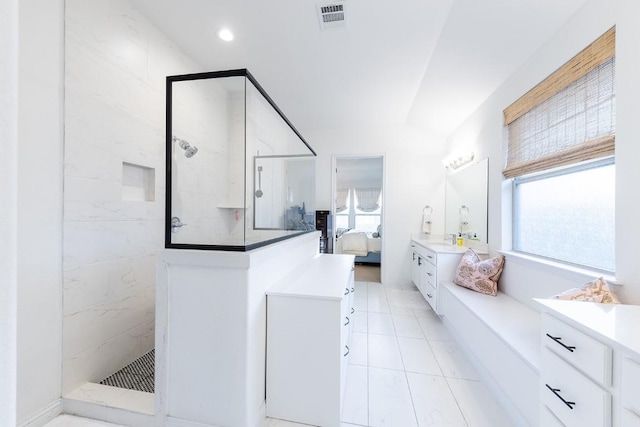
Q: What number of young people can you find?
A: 0